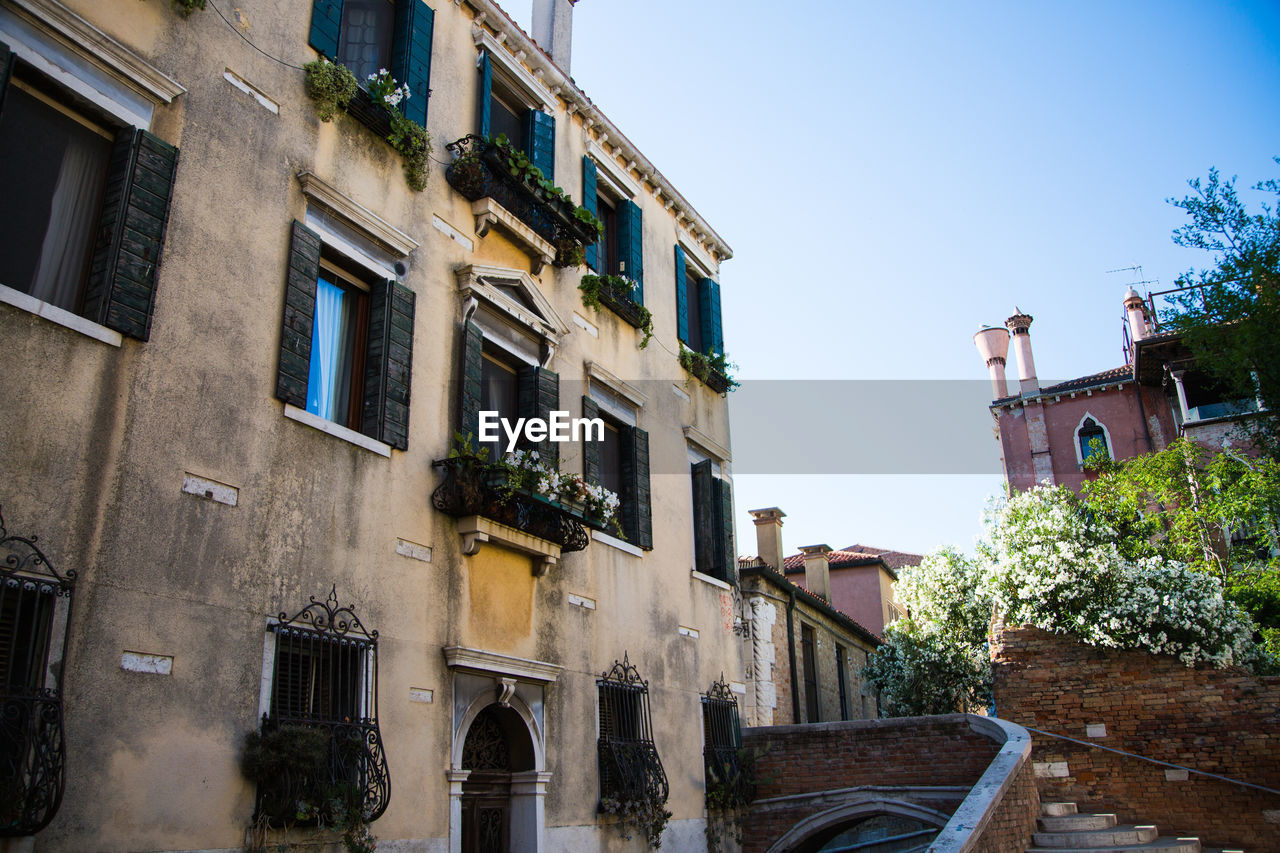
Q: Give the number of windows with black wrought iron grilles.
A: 4